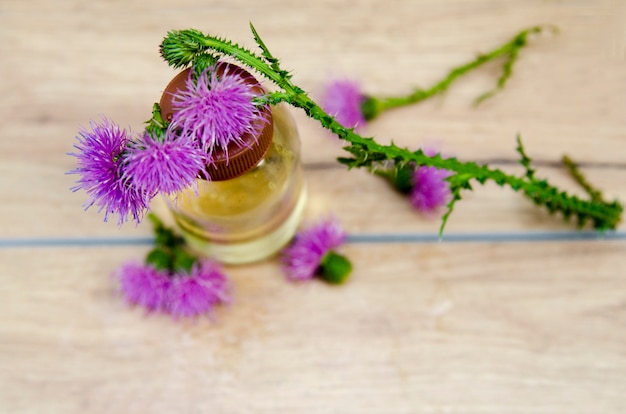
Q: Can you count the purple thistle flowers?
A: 8